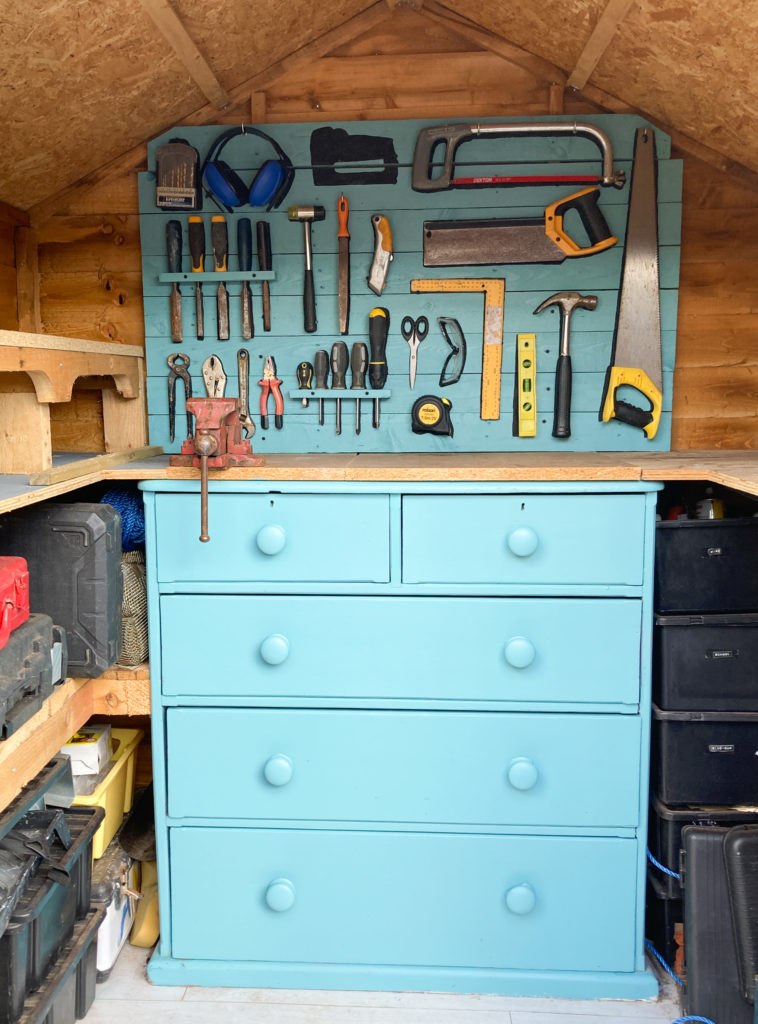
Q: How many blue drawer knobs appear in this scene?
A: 8